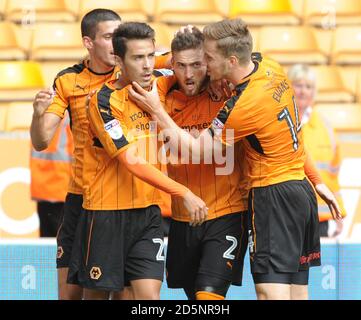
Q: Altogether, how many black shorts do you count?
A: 4